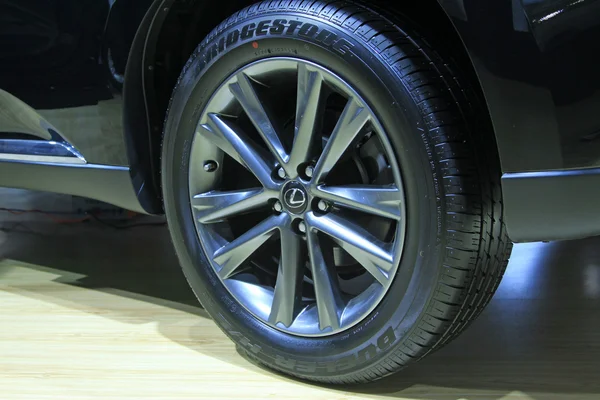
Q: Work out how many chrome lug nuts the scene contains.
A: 5